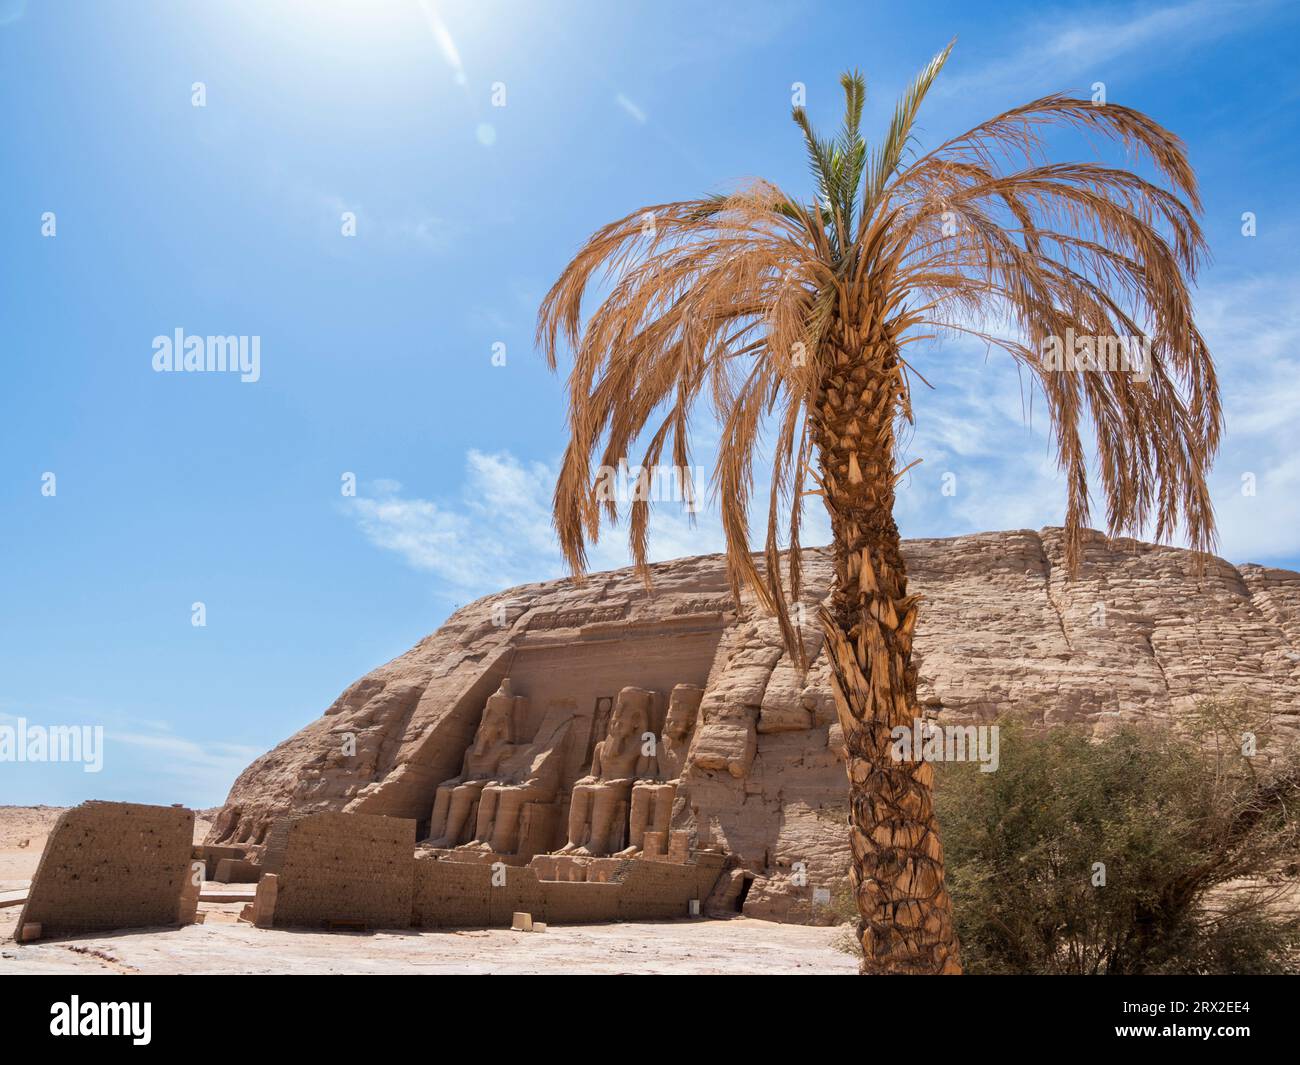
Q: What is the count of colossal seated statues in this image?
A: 4